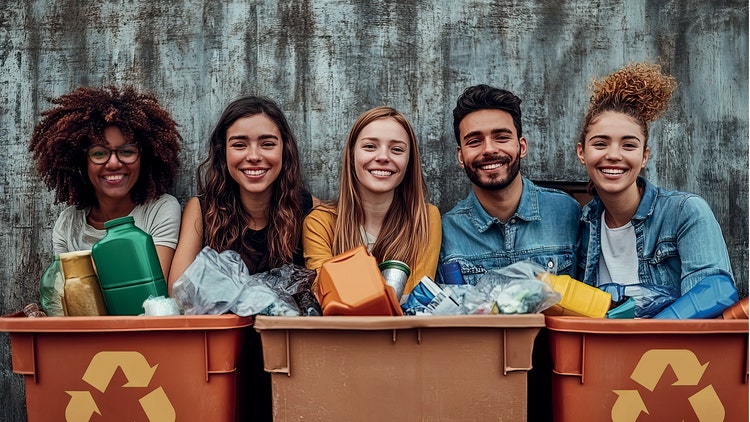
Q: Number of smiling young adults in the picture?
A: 5